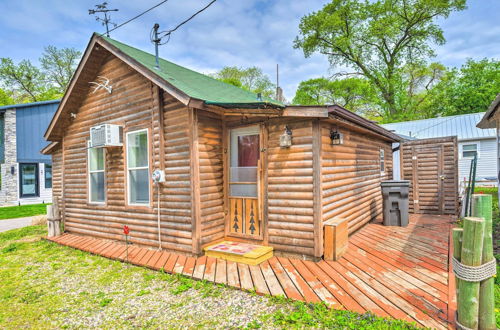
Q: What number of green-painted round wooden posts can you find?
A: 3